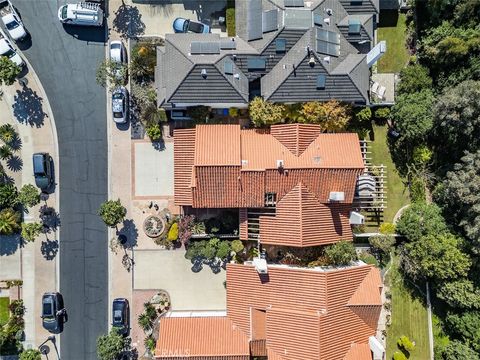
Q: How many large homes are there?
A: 3